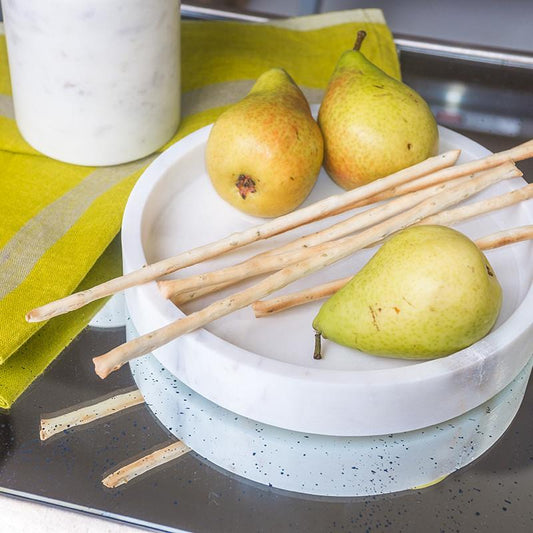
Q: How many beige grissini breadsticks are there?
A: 6